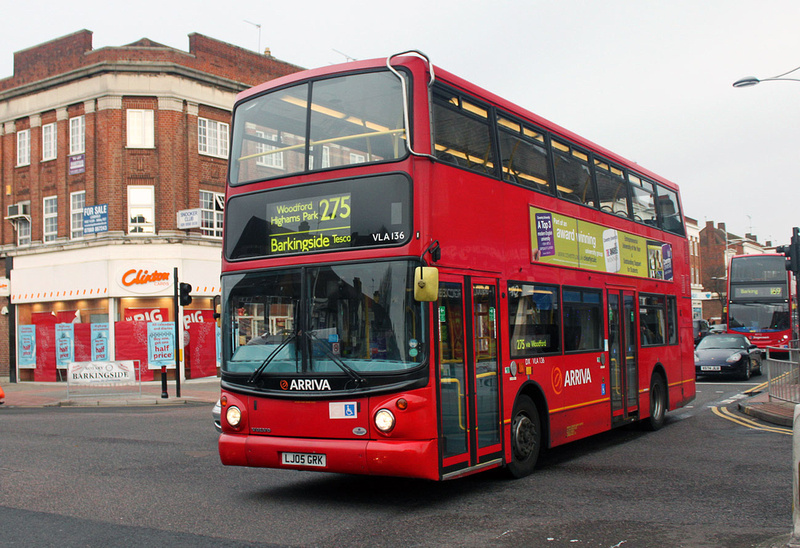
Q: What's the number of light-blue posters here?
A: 4